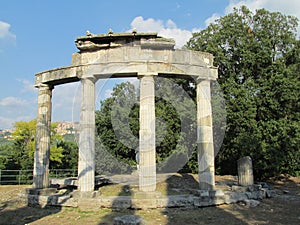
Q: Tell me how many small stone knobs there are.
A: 3